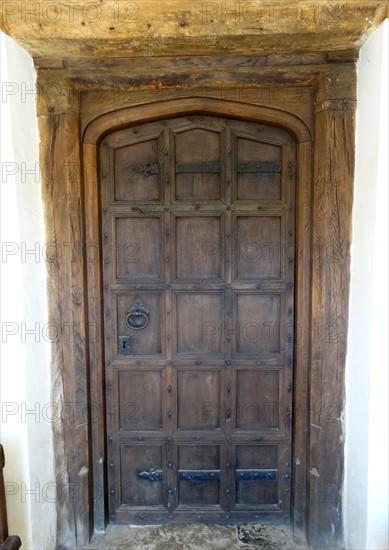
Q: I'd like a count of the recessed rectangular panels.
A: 15